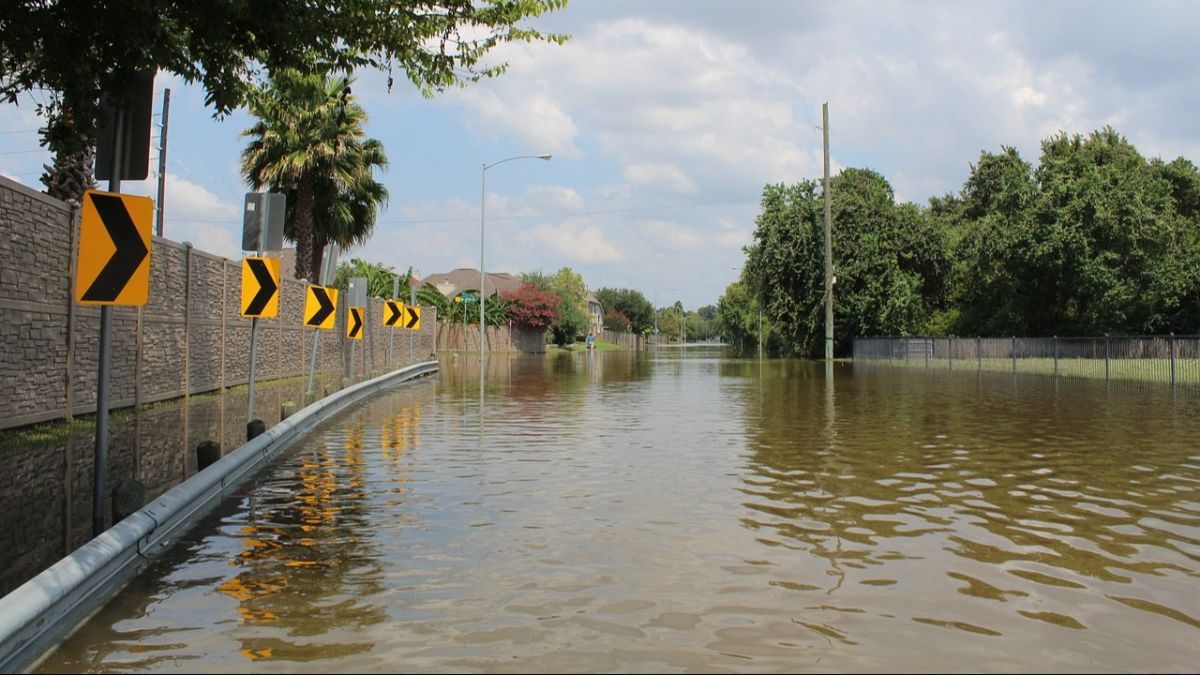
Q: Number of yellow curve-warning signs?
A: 6